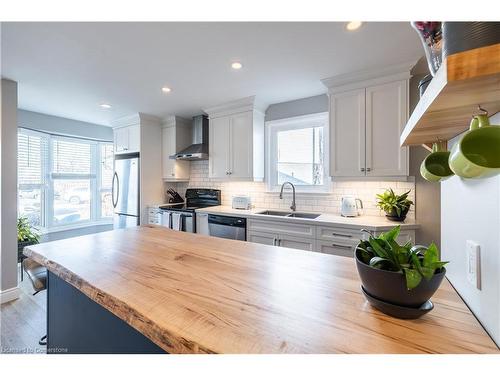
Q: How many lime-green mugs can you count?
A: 2